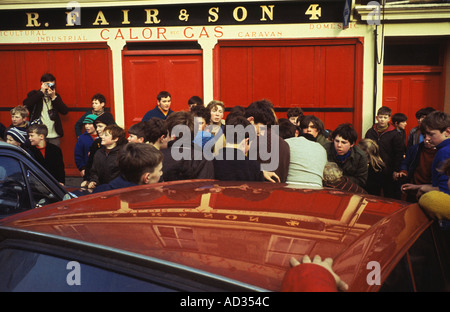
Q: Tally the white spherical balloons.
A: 0